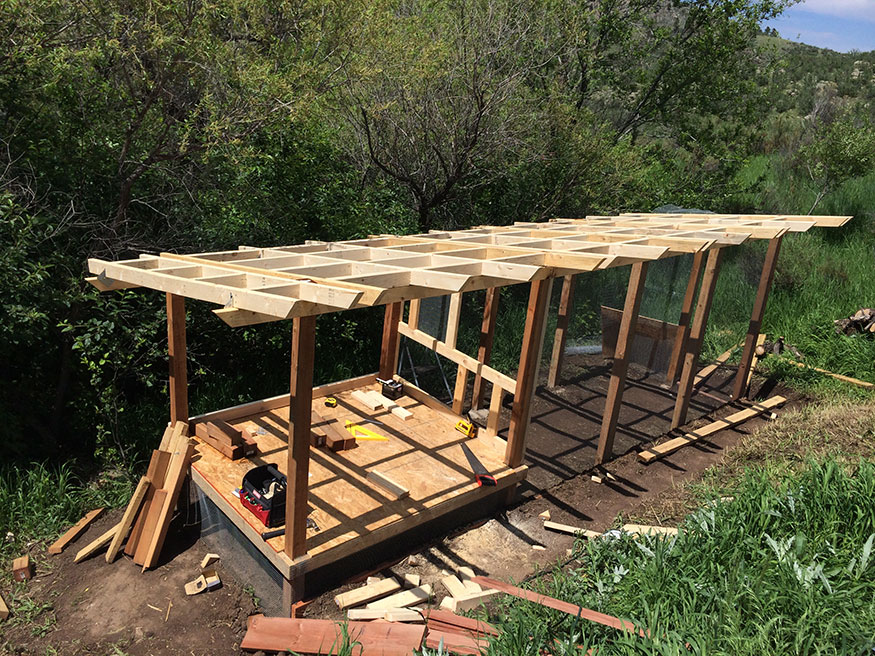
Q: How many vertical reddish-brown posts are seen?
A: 10